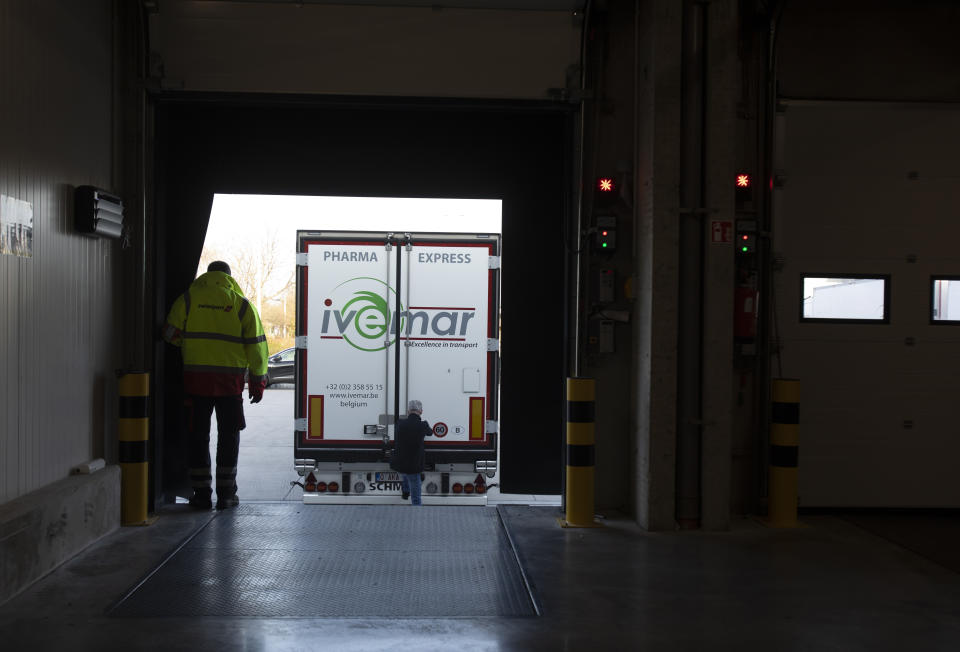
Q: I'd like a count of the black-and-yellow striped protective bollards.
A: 3